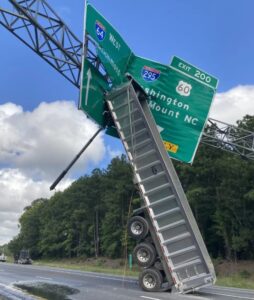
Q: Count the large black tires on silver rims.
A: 3